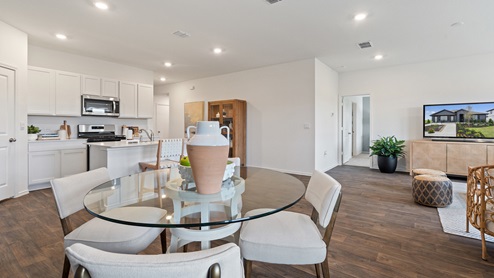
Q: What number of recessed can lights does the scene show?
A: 7